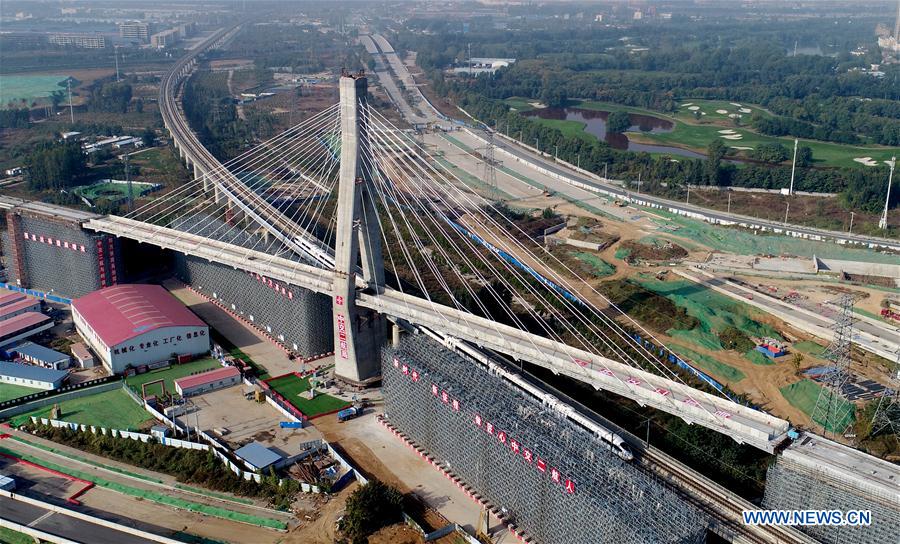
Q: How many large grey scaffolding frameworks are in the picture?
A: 4